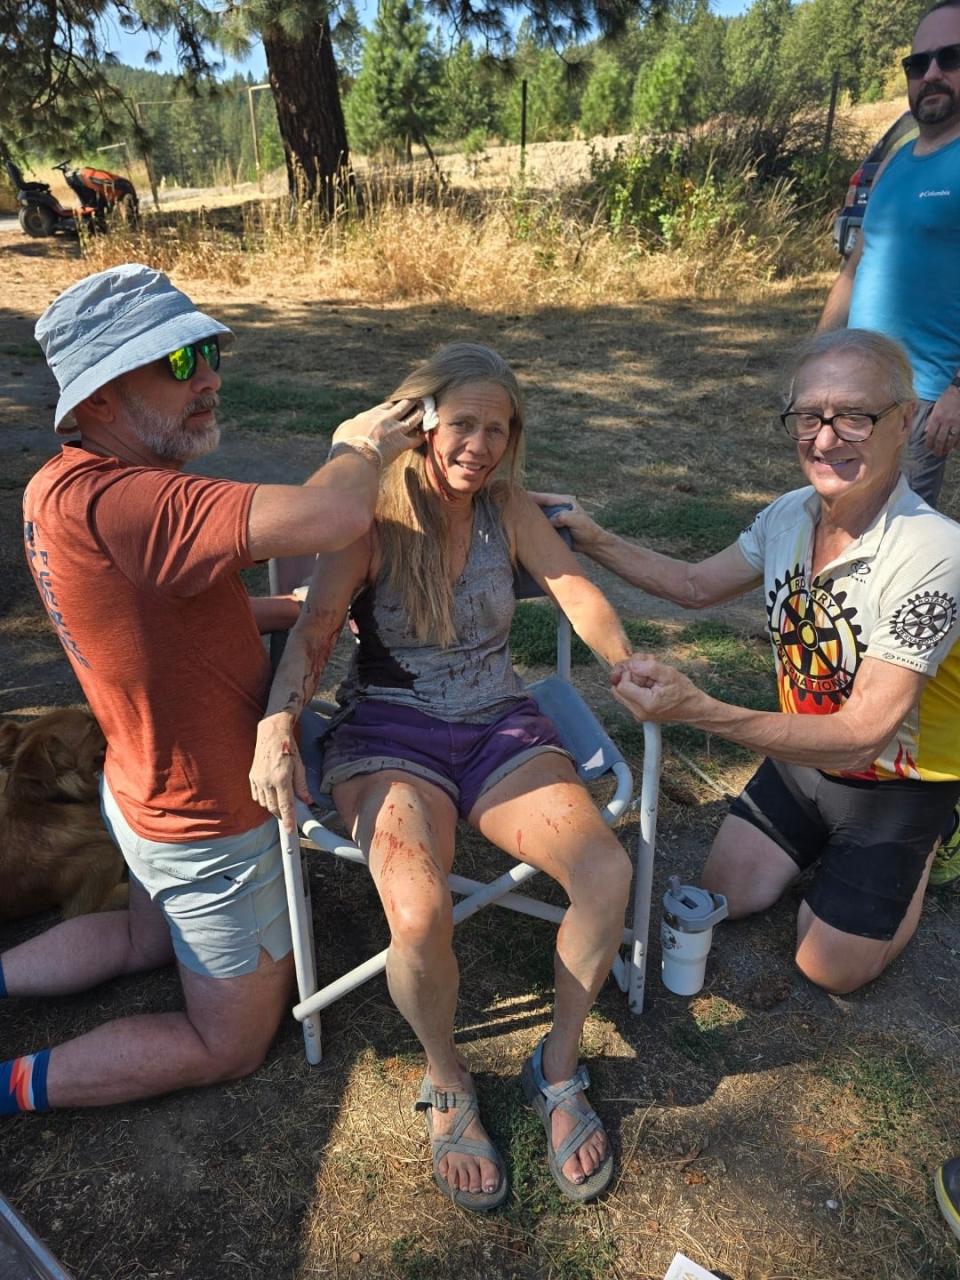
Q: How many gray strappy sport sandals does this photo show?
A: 2